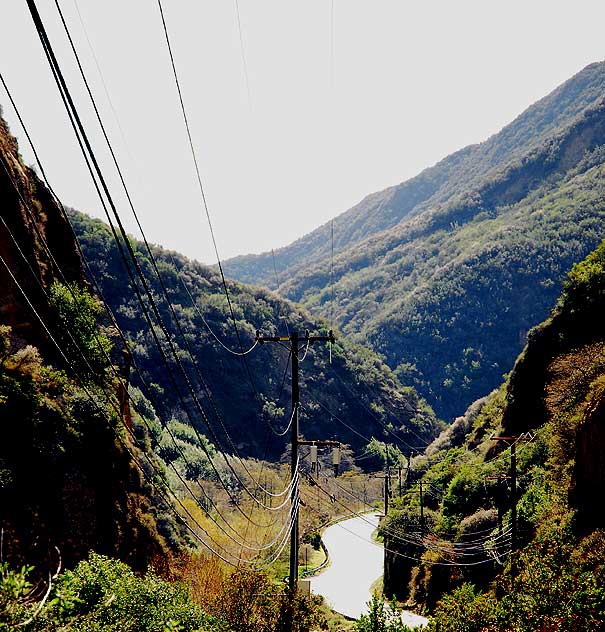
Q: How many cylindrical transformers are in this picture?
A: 2